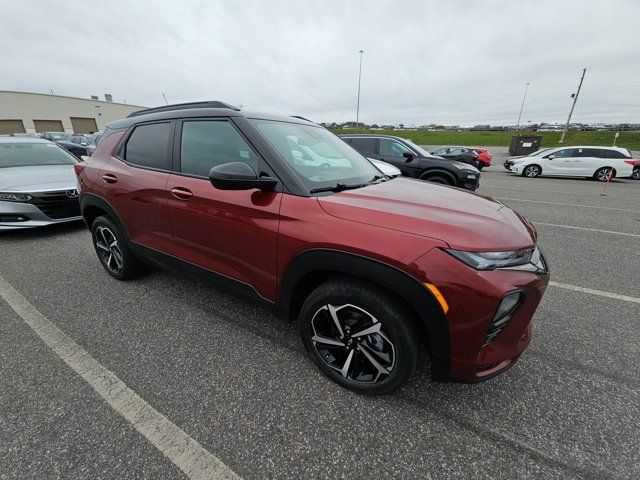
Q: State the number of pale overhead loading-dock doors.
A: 3